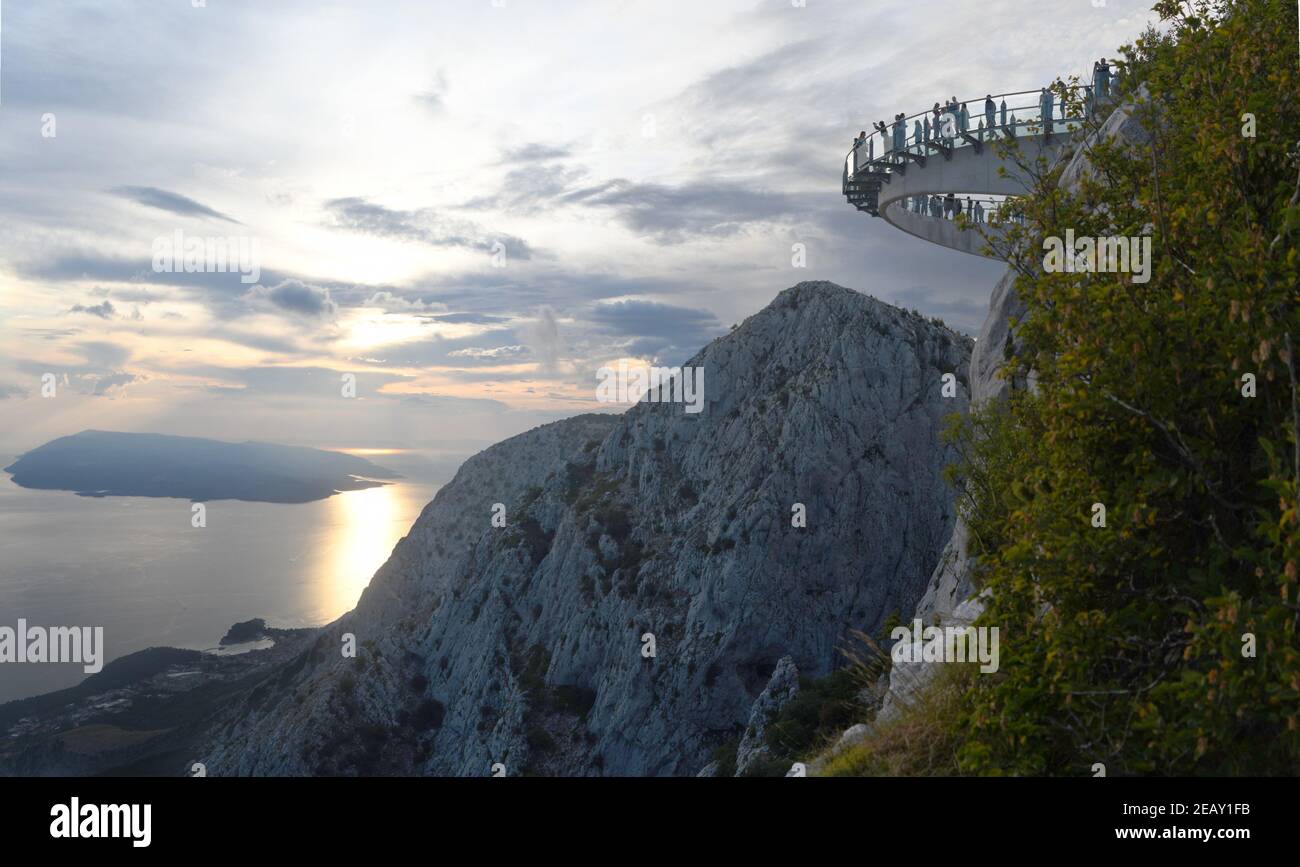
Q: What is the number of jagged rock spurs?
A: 1